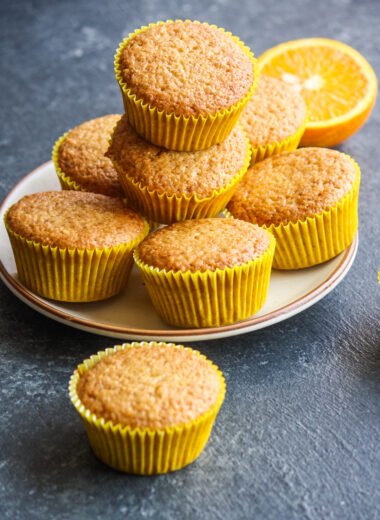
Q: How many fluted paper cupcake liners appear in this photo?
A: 8